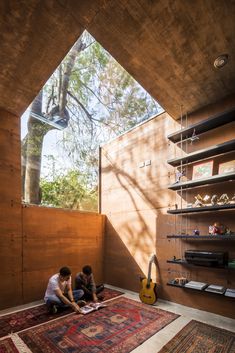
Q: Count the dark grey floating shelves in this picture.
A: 7